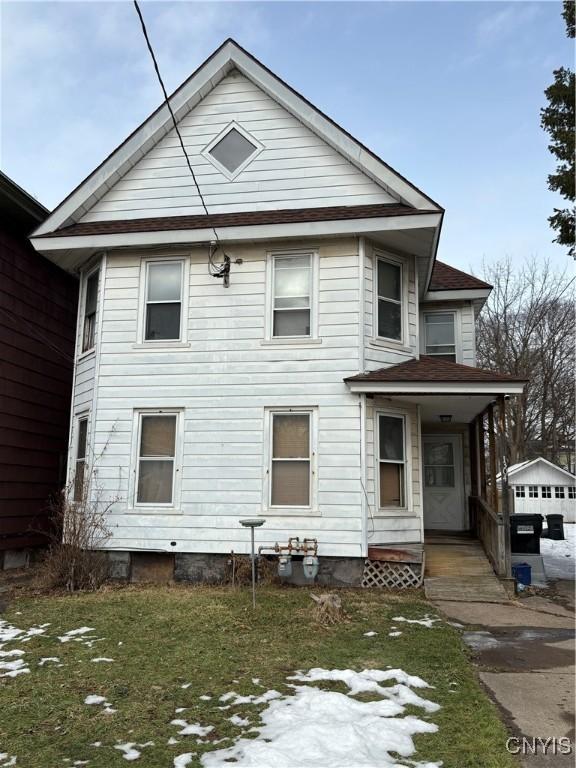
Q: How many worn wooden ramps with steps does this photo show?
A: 1